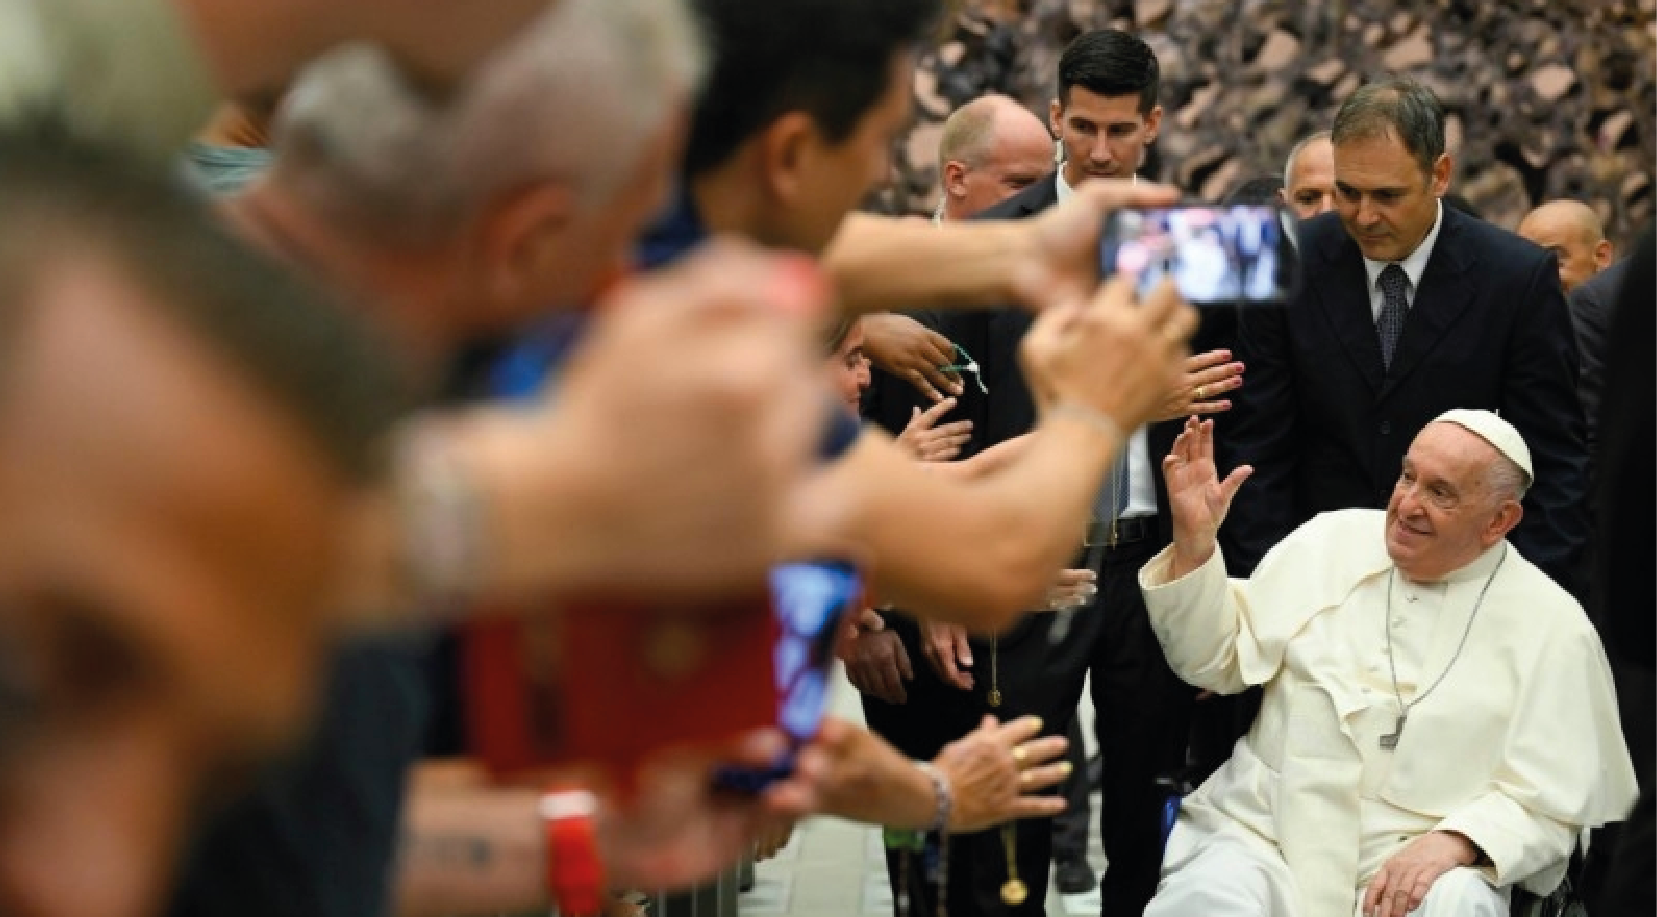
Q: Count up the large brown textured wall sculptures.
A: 1